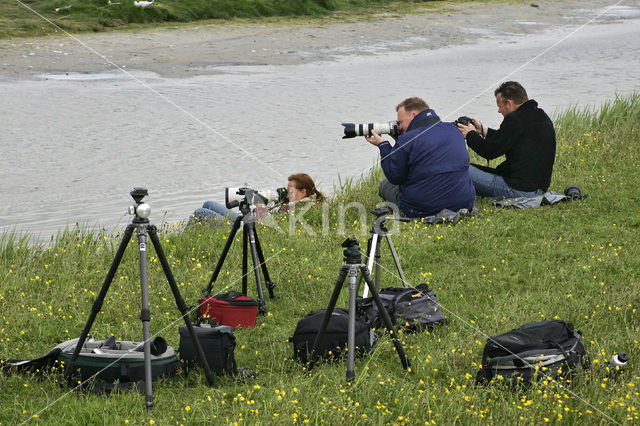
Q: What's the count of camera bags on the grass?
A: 6